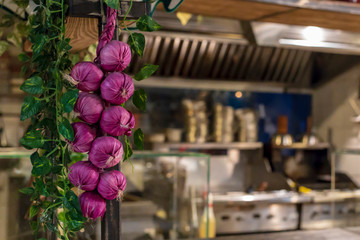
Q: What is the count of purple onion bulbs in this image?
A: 10